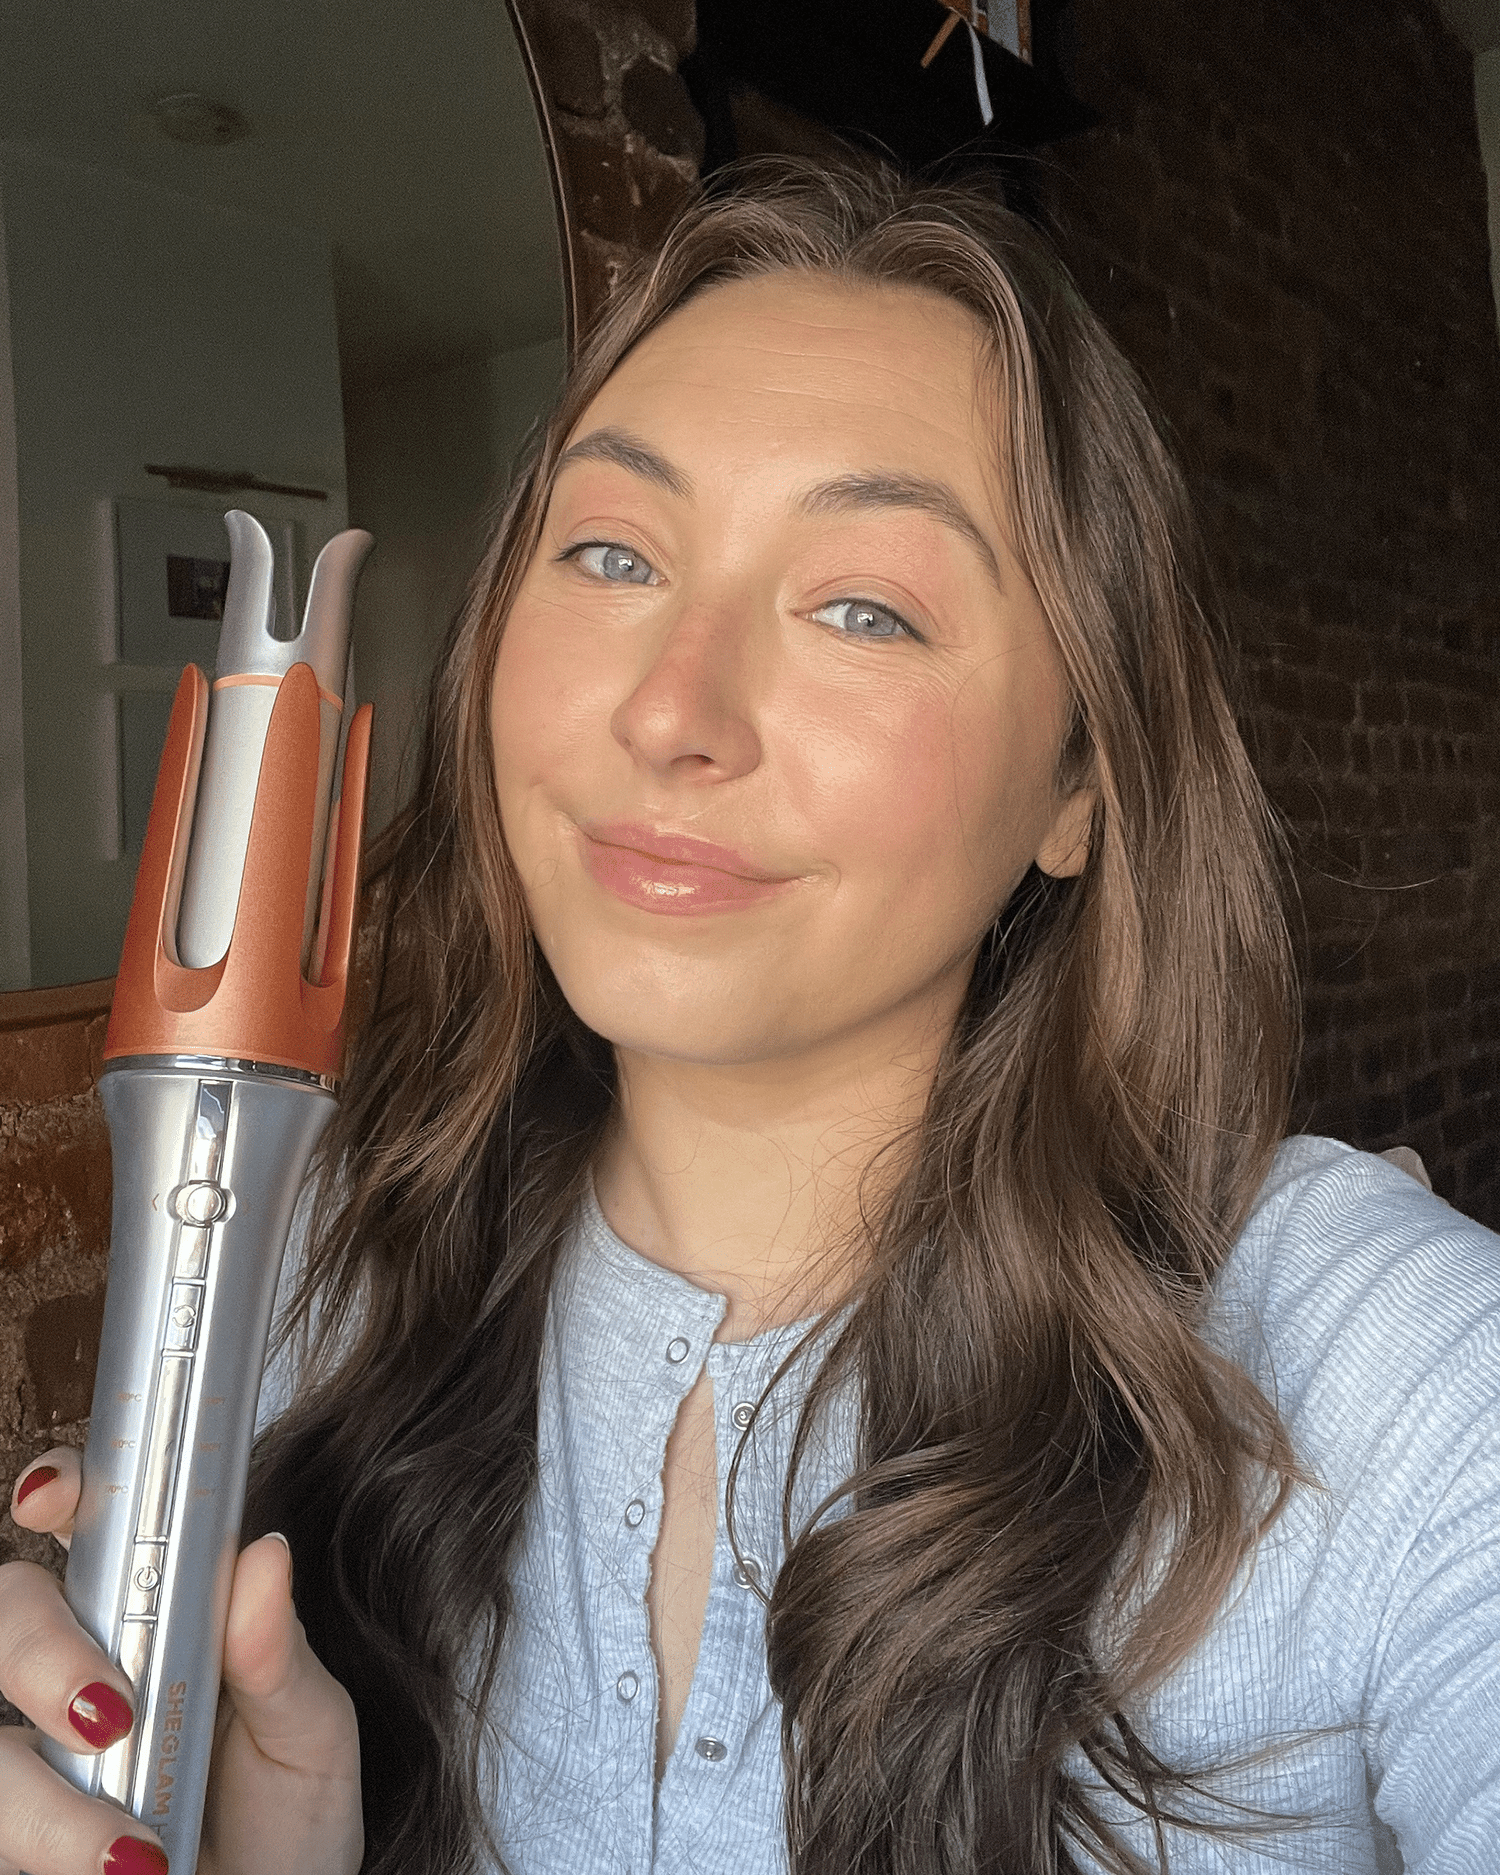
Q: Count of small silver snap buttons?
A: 6